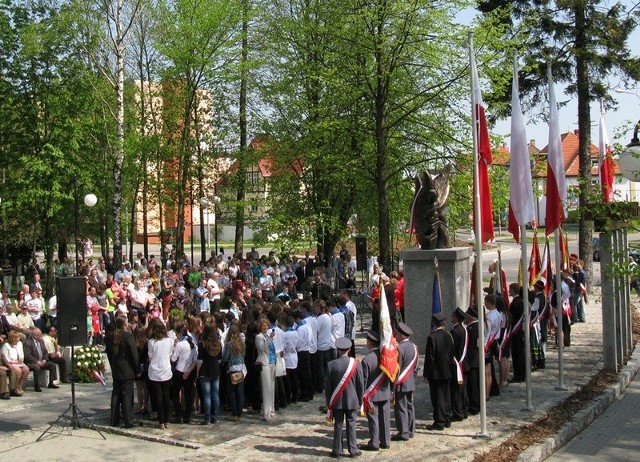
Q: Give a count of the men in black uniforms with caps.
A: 3